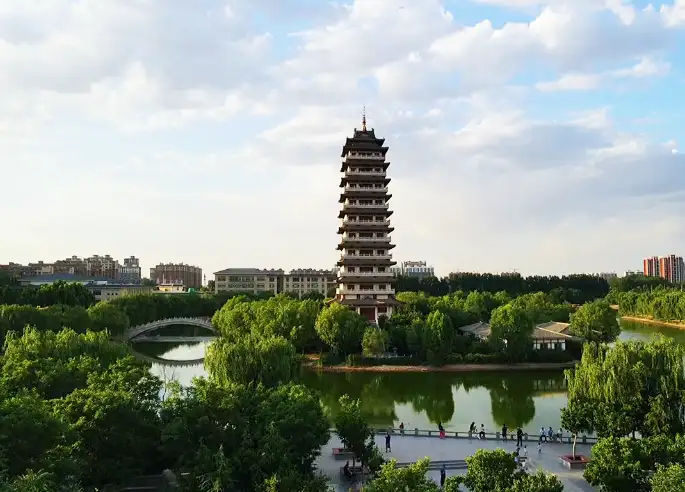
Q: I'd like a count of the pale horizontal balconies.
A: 9